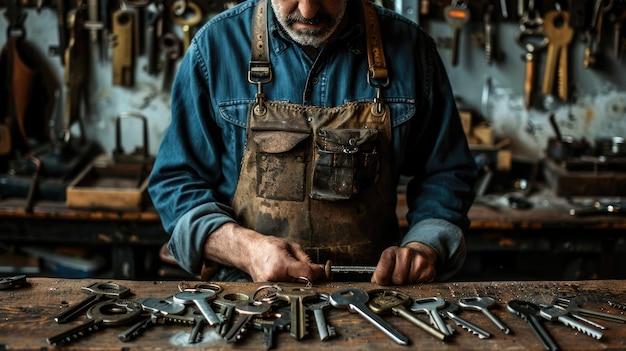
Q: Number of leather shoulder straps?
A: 2